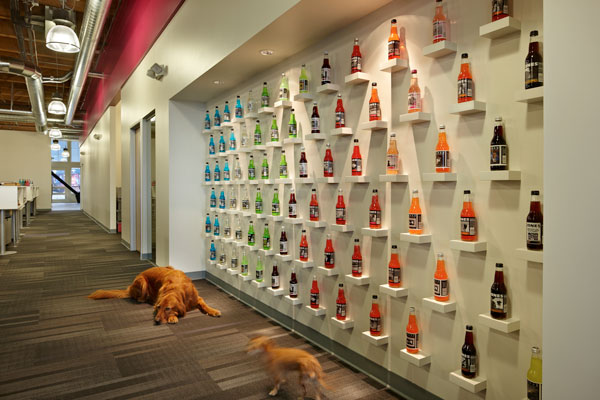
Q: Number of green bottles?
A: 15